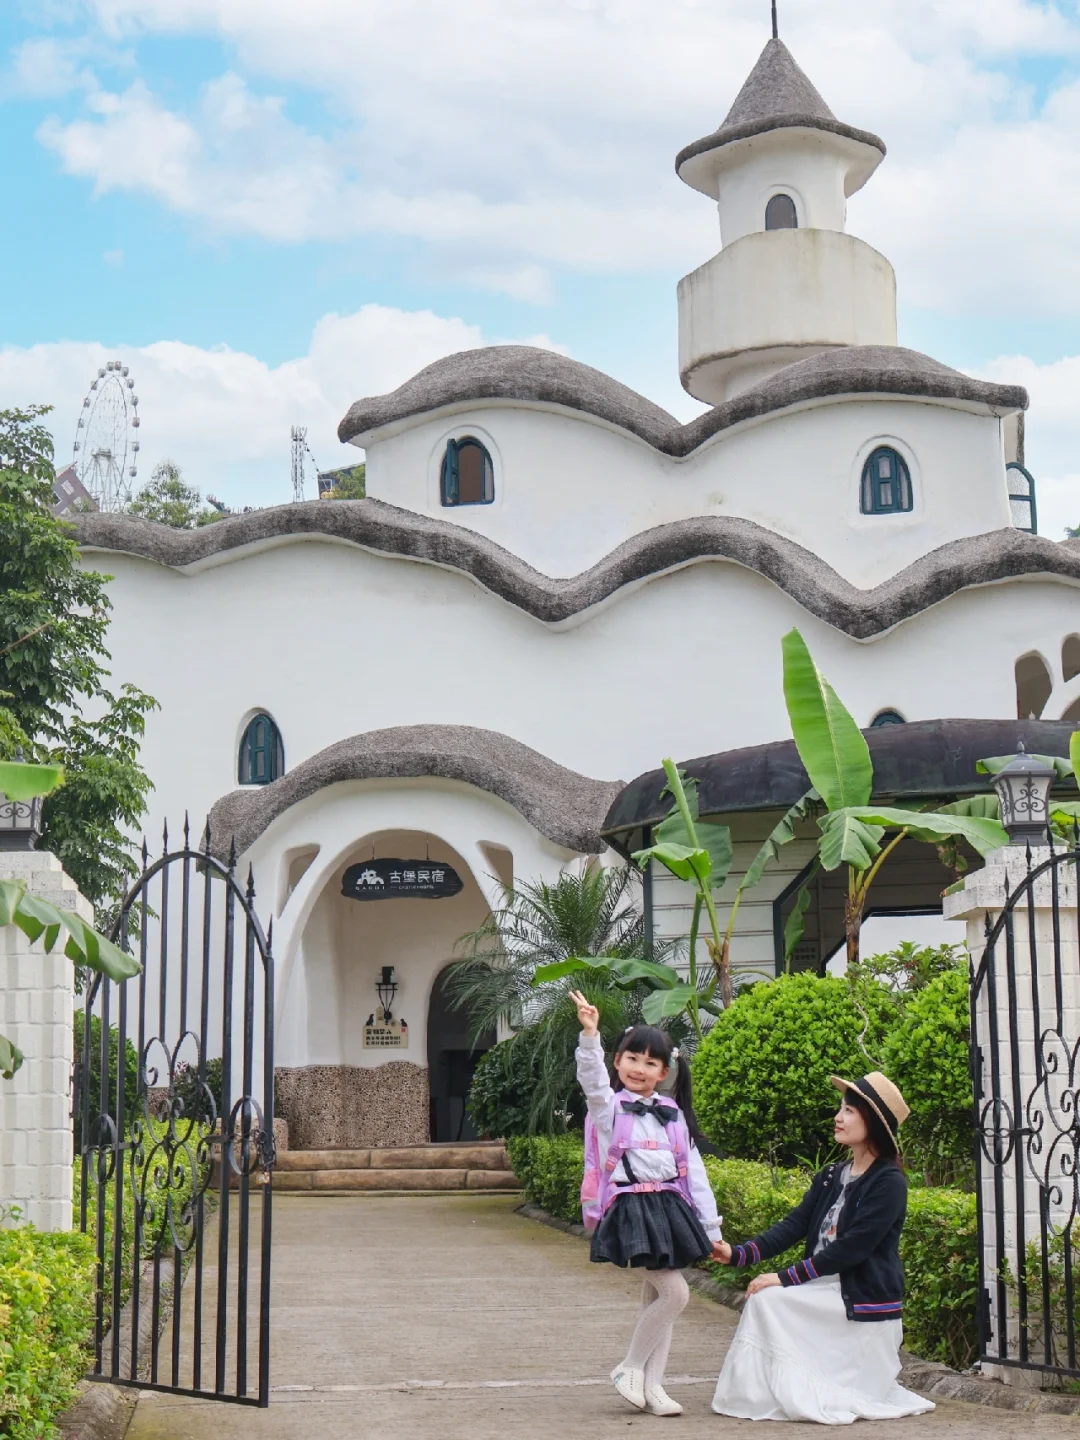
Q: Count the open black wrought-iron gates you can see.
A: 2